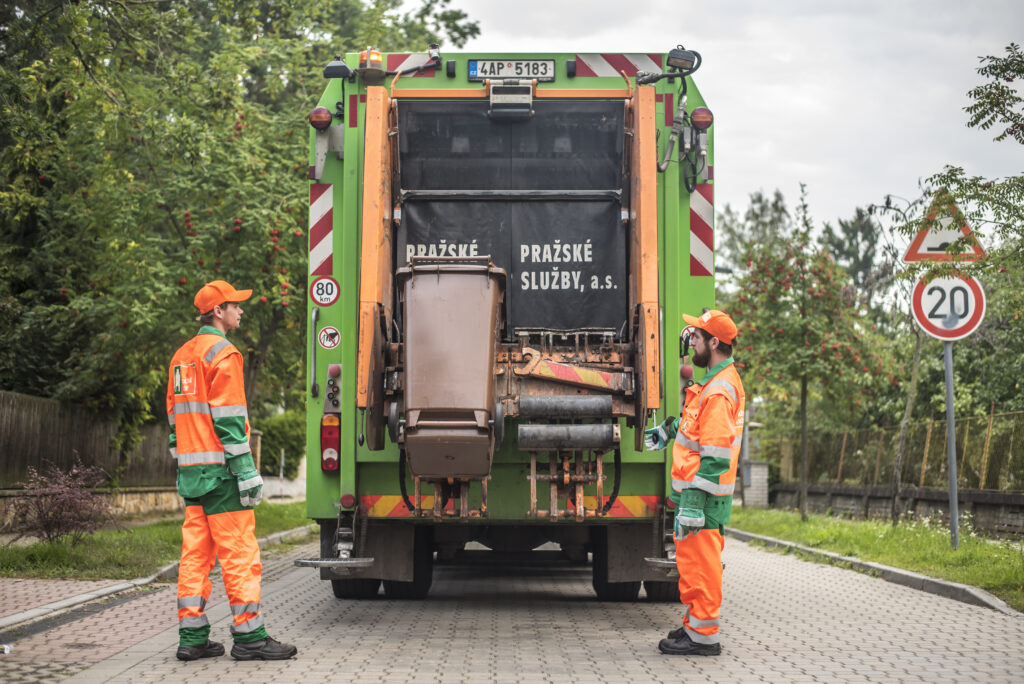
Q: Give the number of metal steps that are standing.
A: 2